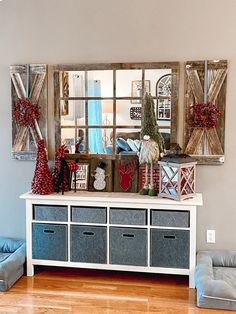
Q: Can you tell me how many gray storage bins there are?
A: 8